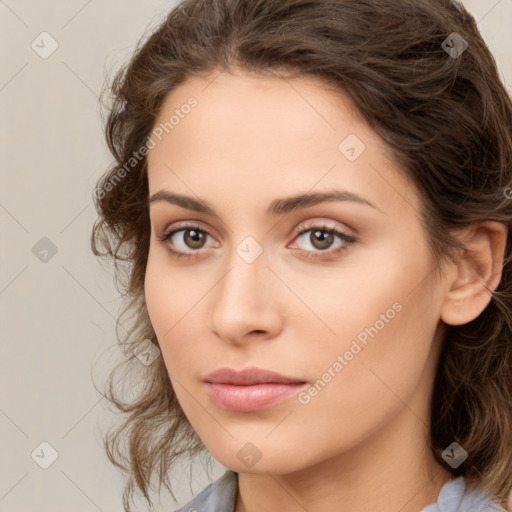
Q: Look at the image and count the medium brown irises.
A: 2